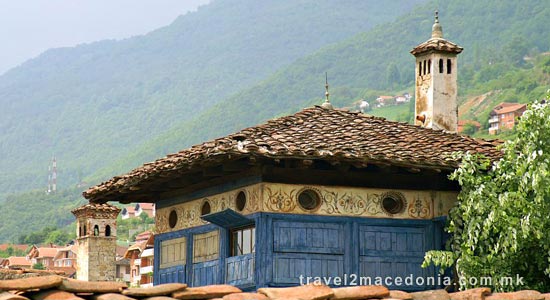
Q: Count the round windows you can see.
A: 5